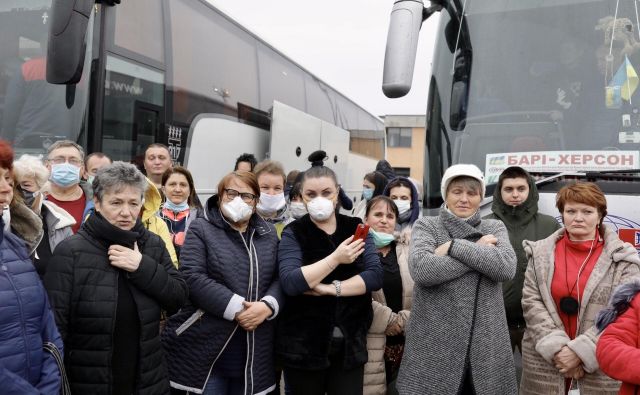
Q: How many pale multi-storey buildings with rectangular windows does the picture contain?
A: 1